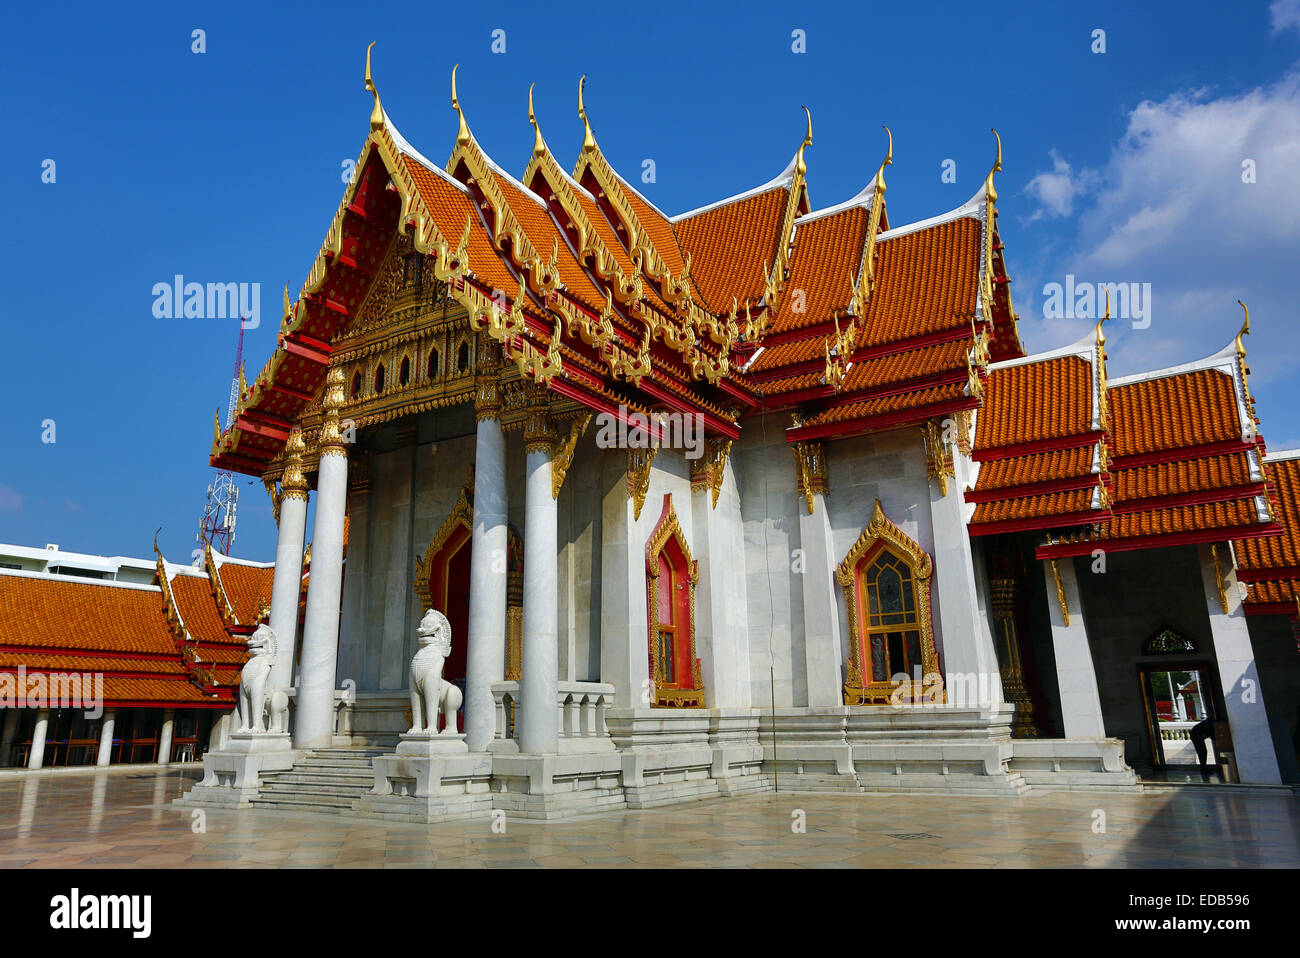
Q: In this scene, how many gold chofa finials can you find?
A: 11